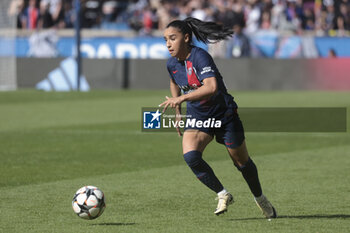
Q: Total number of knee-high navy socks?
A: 2